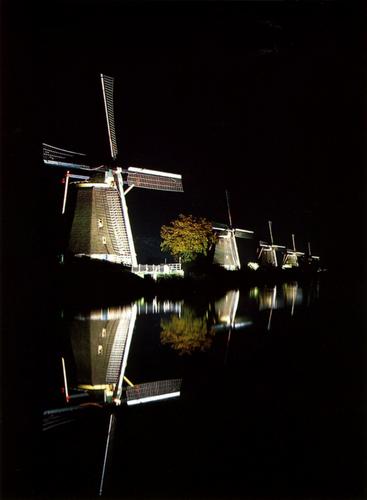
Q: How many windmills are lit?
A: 5